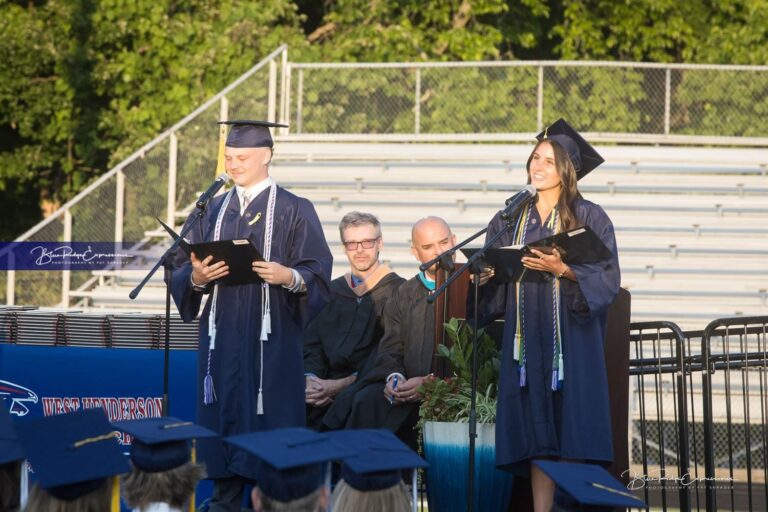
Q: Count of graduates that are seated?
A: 6